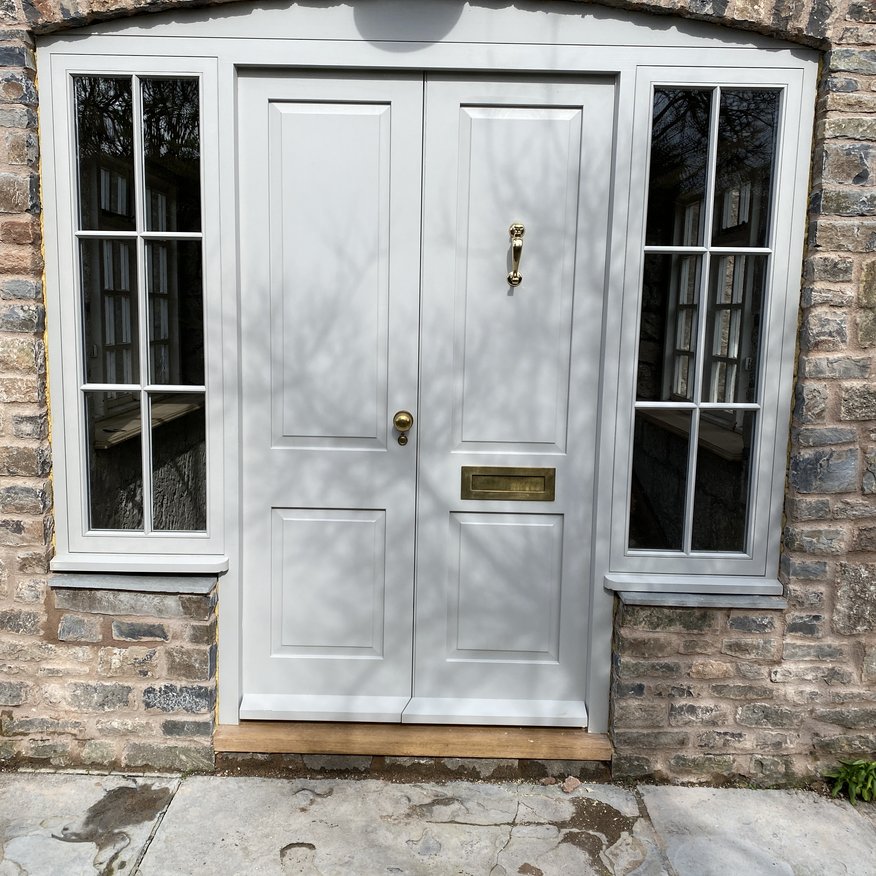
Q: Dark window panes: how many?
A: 12